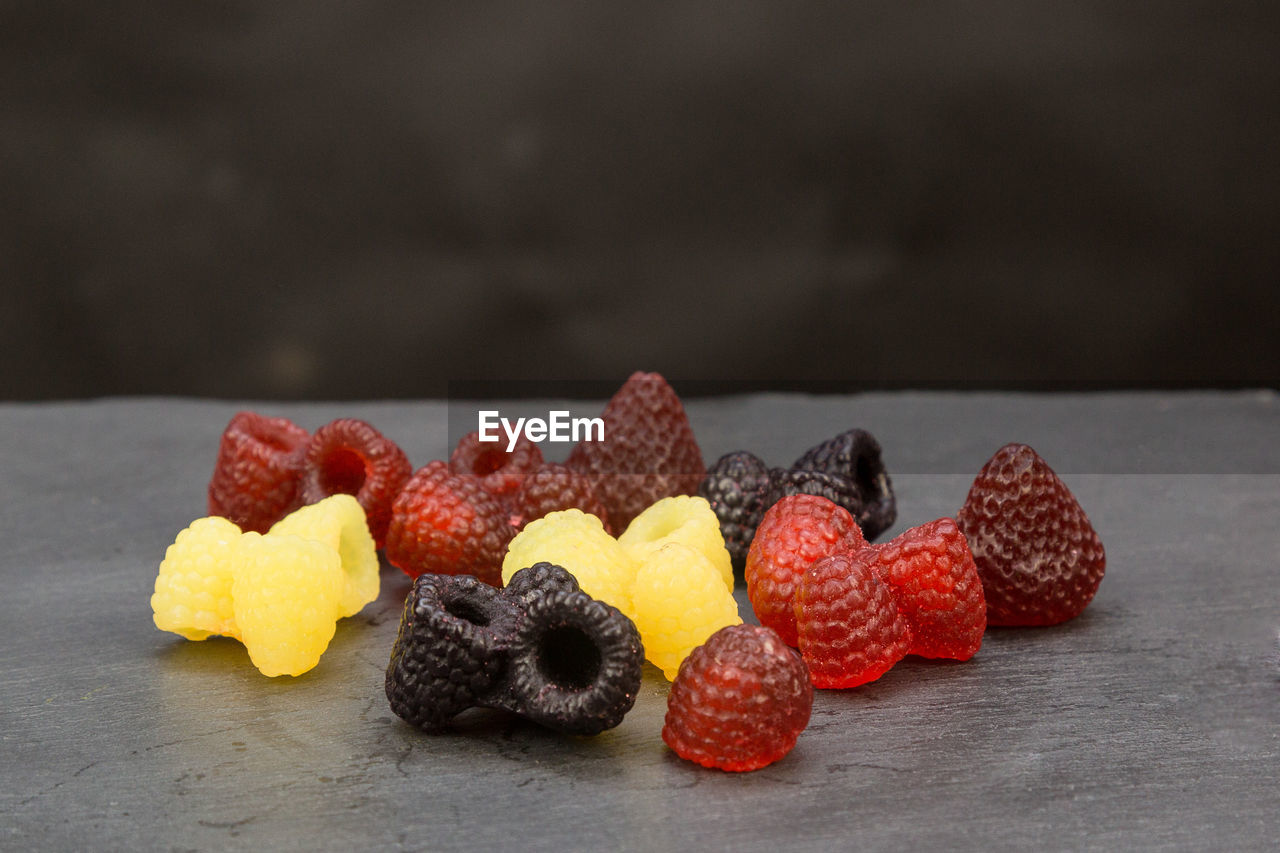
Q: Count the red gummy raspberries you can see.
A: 9